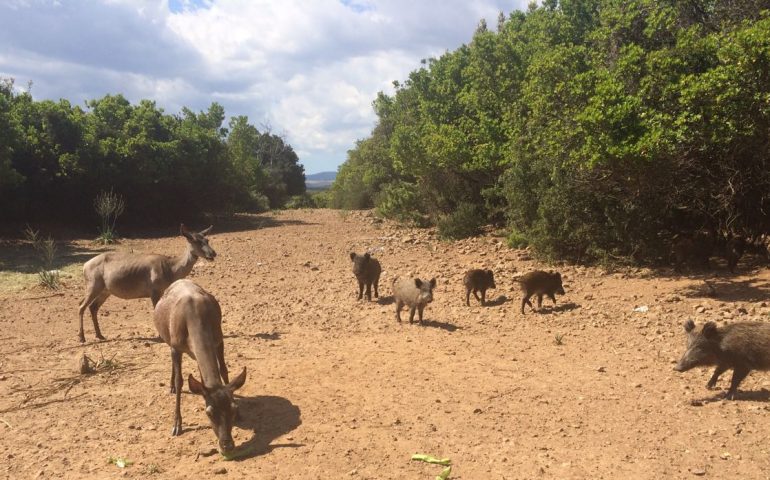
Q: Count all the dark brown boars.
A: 4